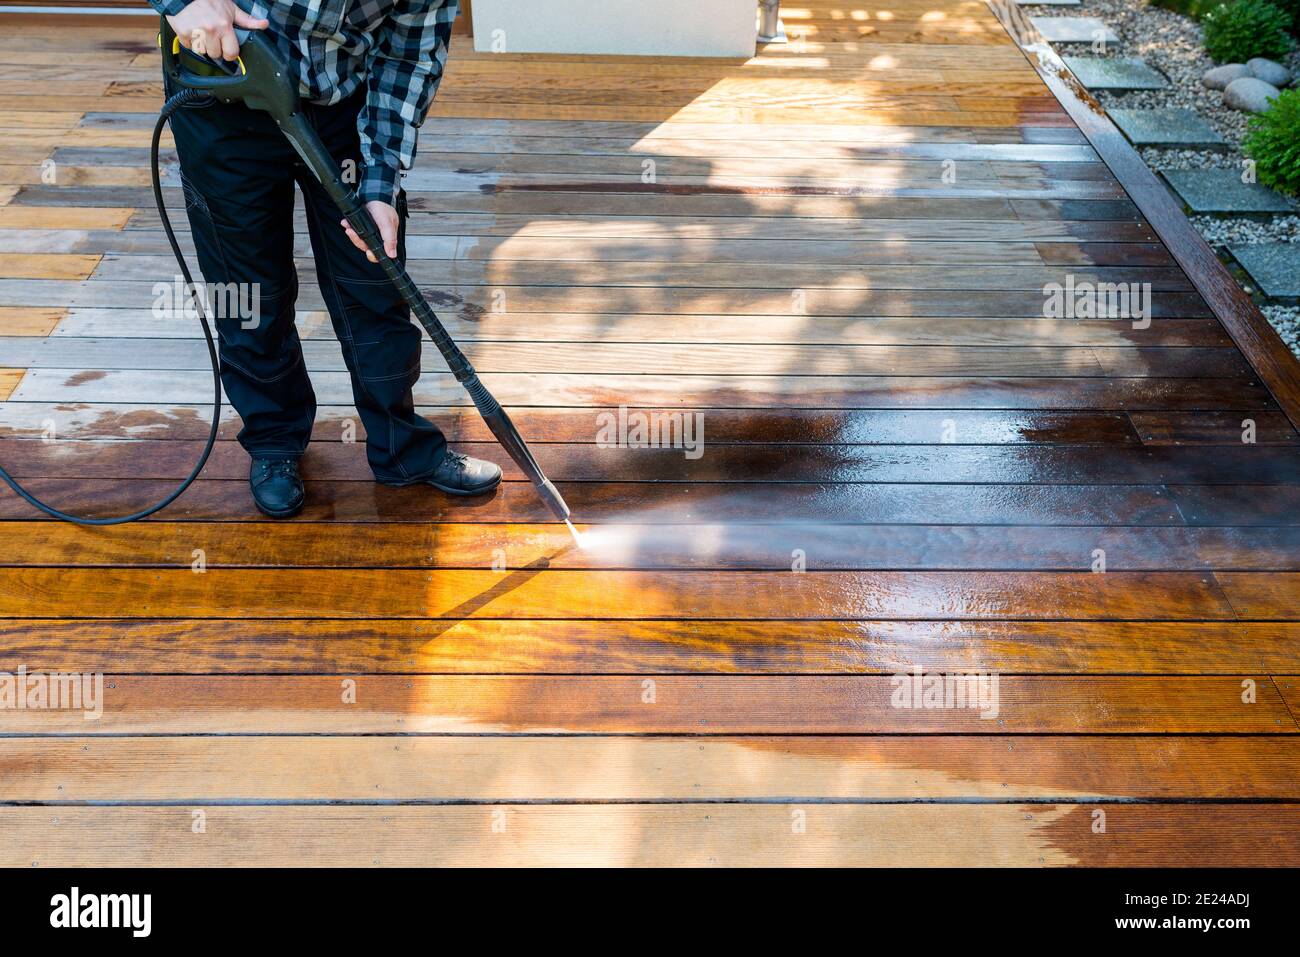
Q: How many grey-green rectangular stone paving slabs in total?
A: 6